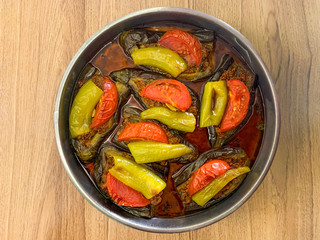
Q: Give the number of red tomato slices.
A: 7